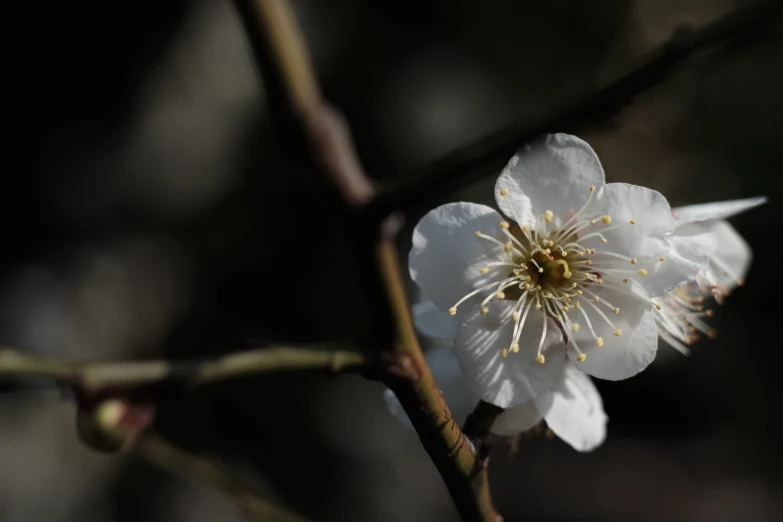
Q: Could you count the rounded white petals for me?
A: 5